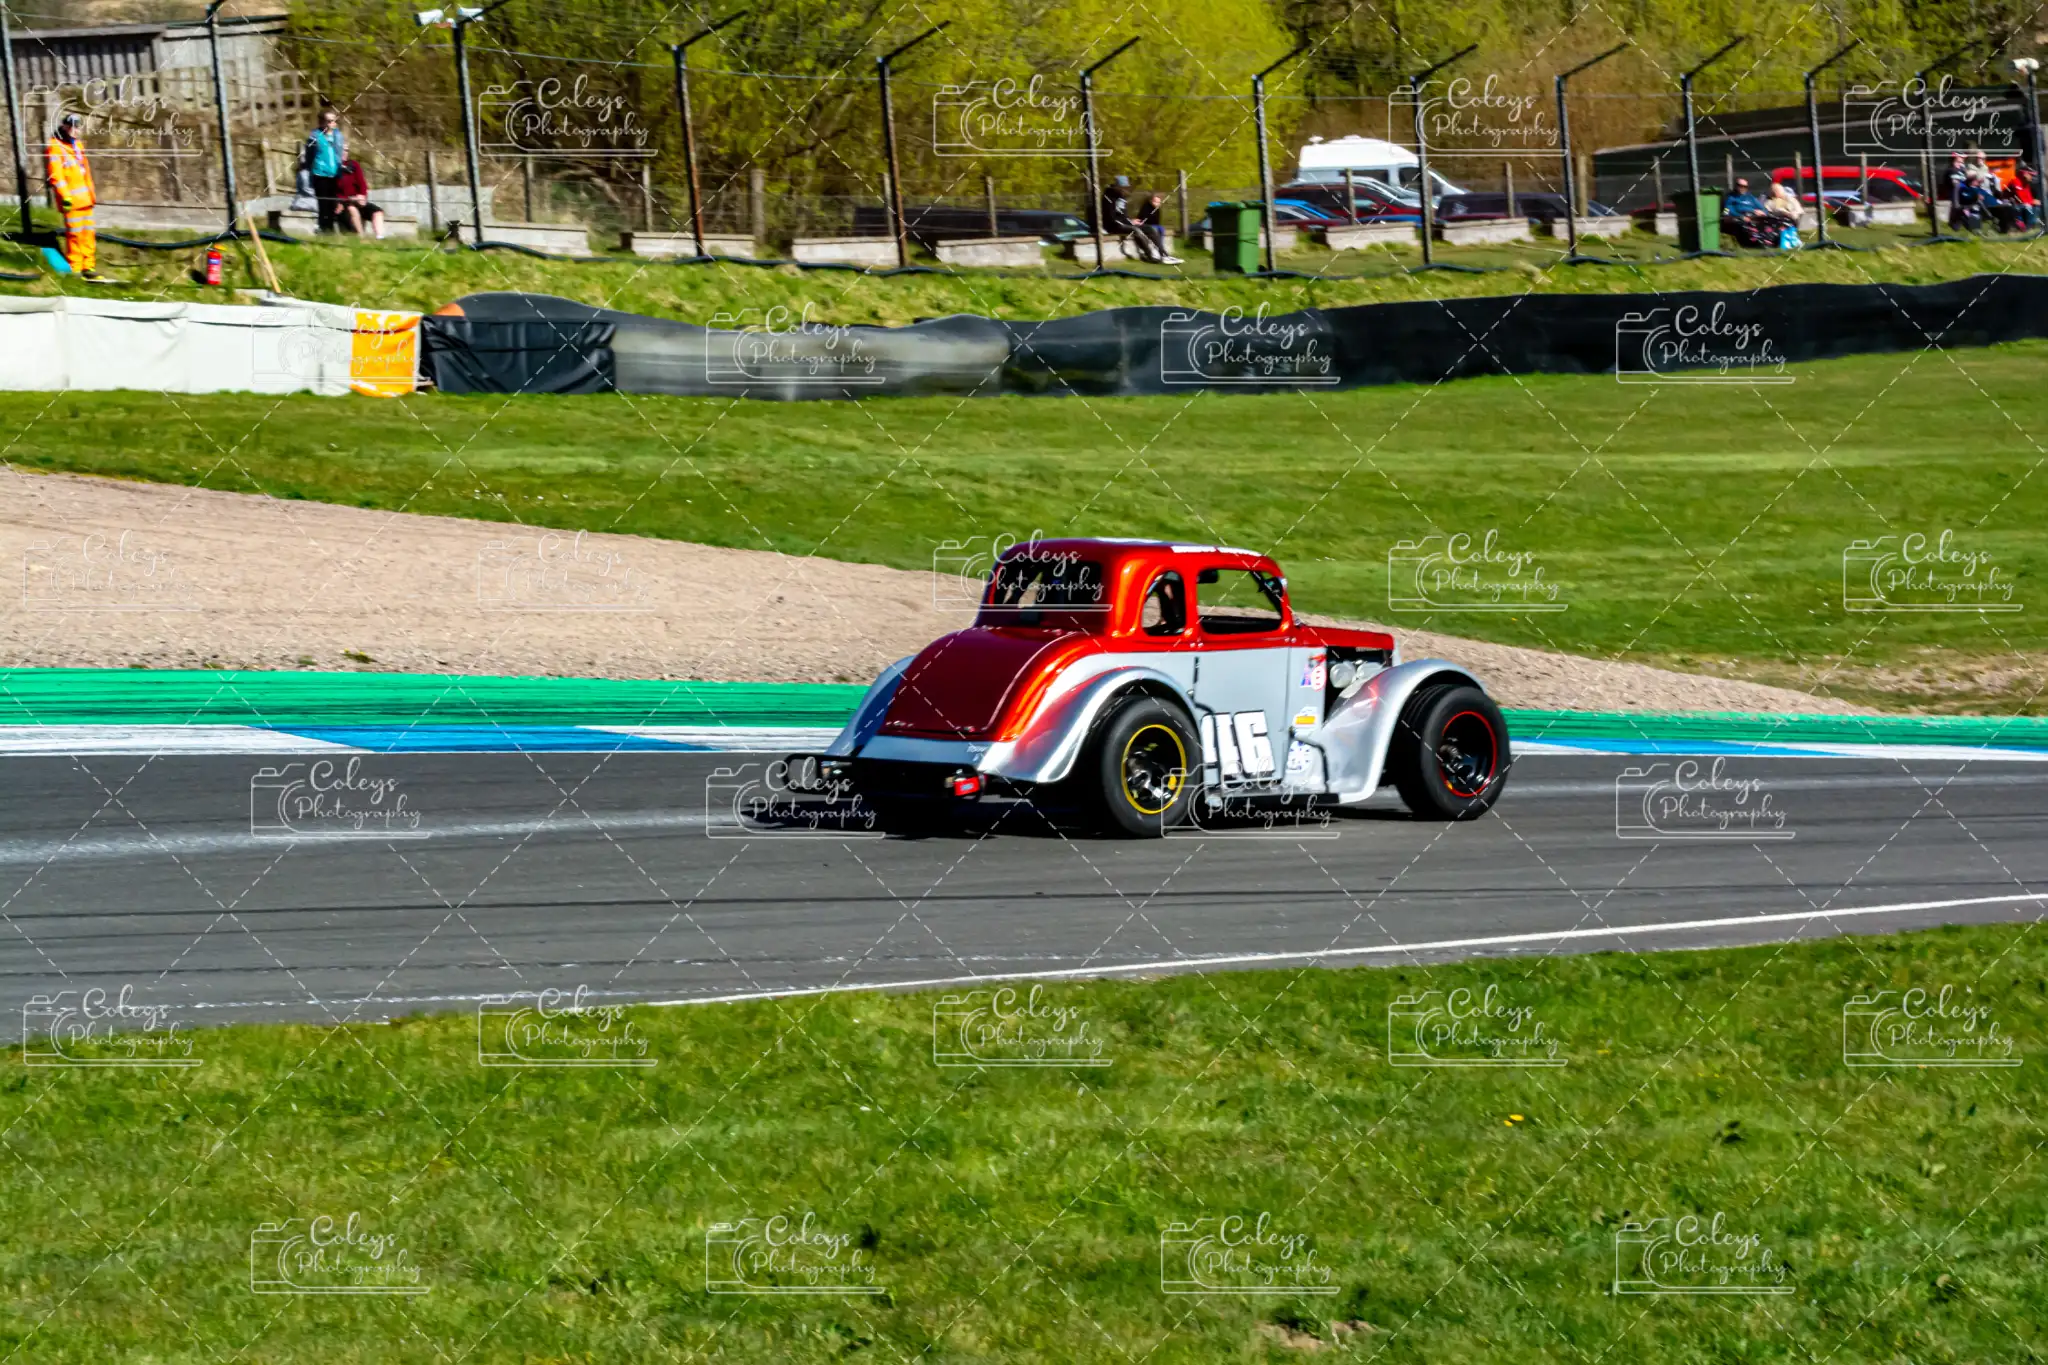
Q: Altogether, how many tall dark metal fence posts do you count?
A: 13